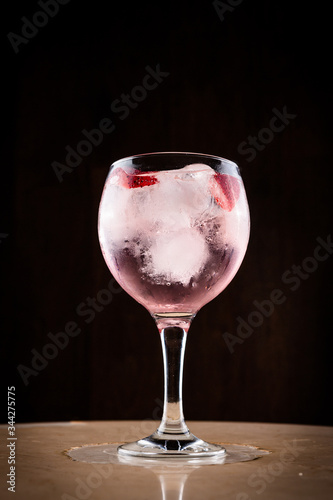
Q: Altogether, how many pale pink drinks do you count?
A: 1